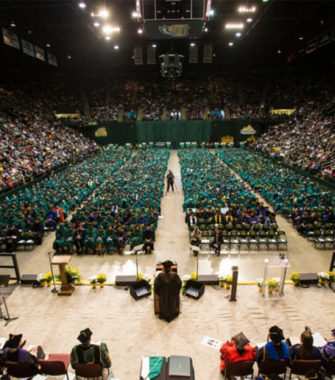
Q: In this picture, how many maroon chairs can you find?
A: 7